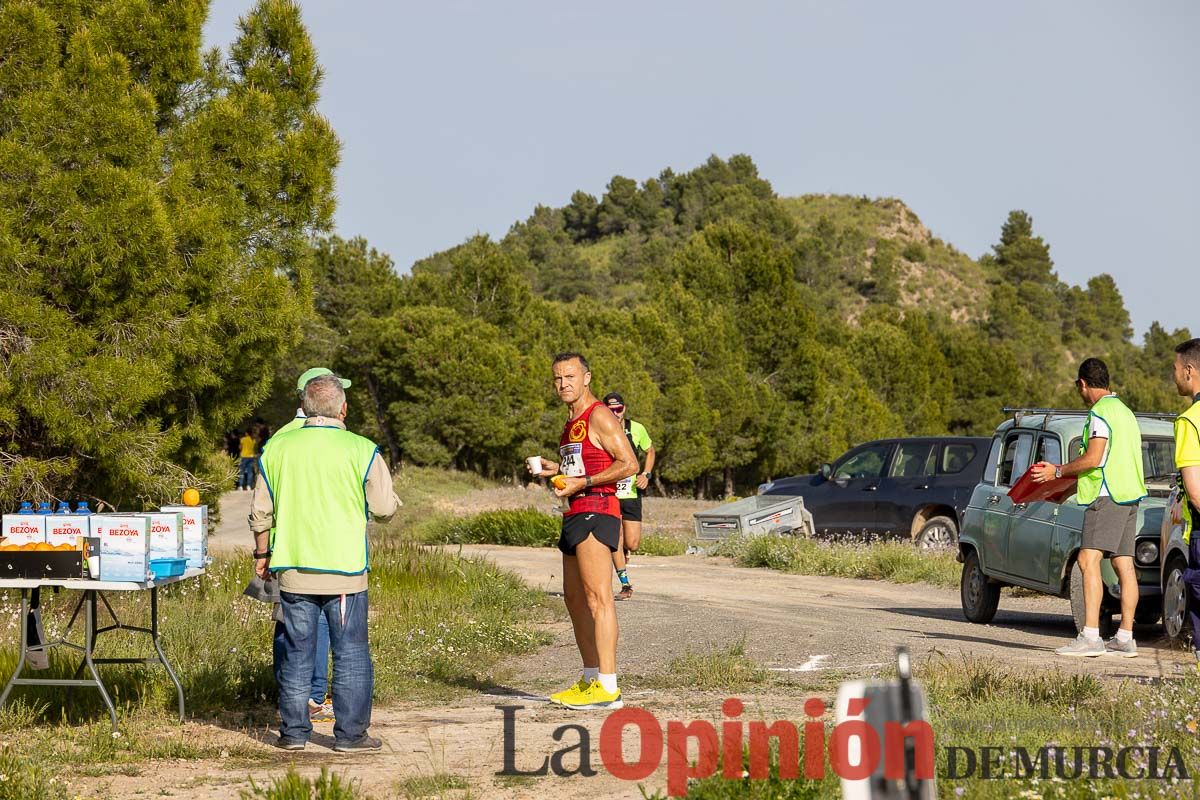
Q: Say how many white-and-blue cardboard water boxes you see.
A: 6